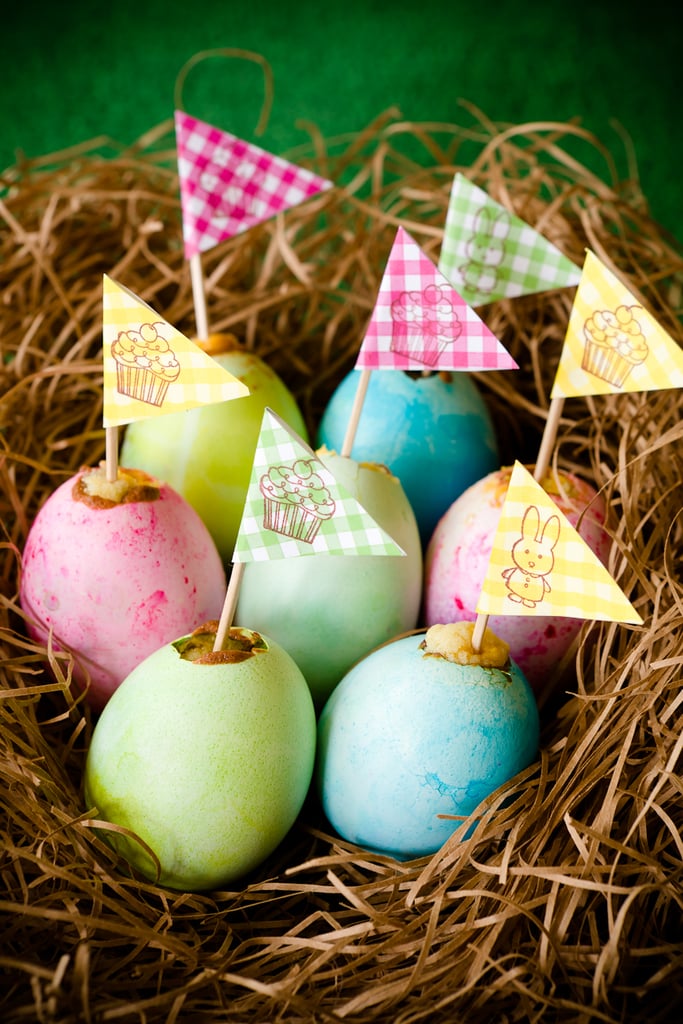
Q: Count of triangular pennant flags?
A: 7